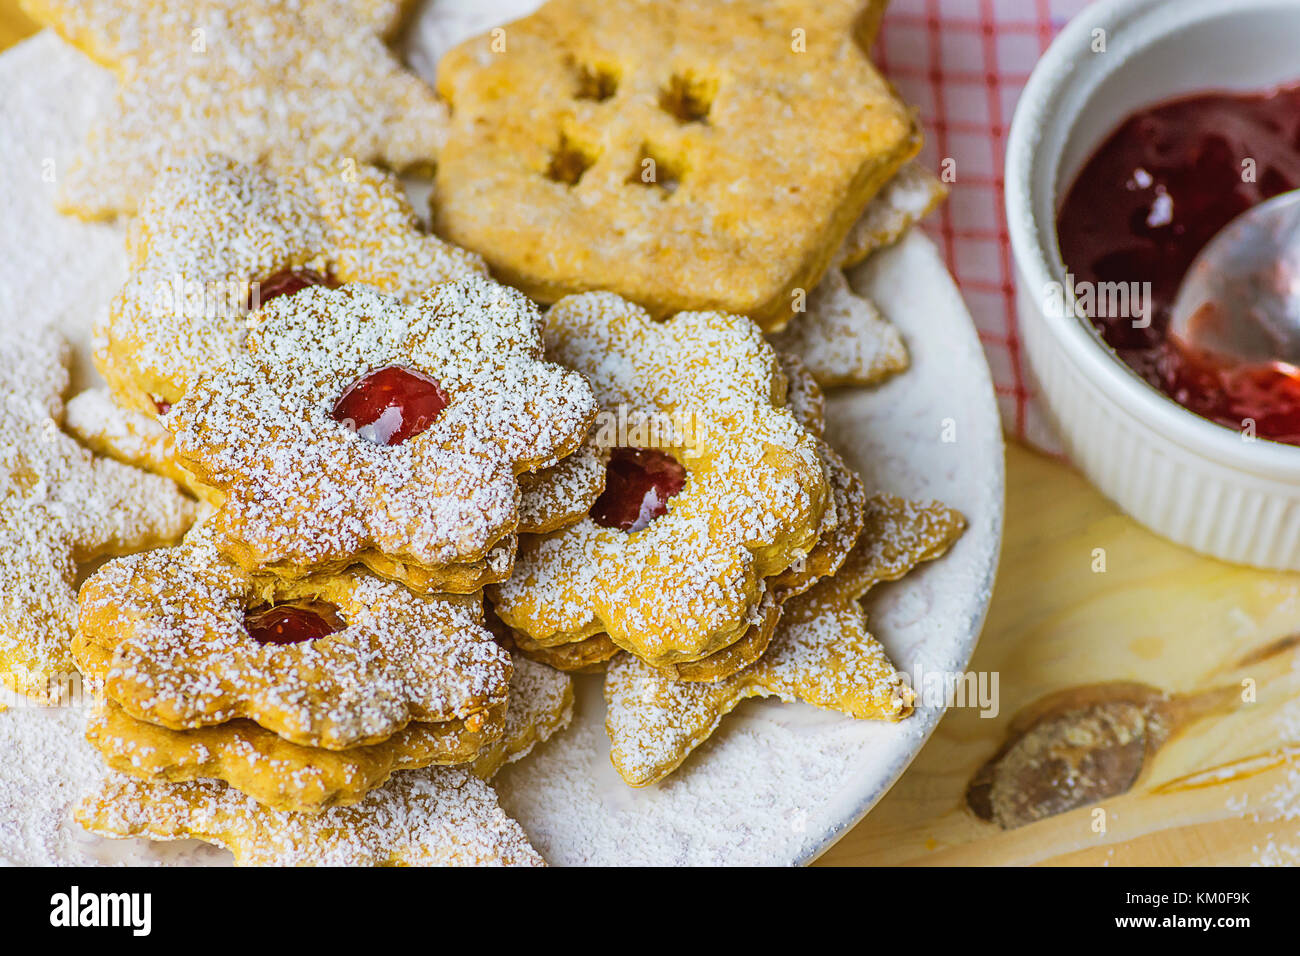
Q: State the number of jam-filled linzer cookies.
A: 4